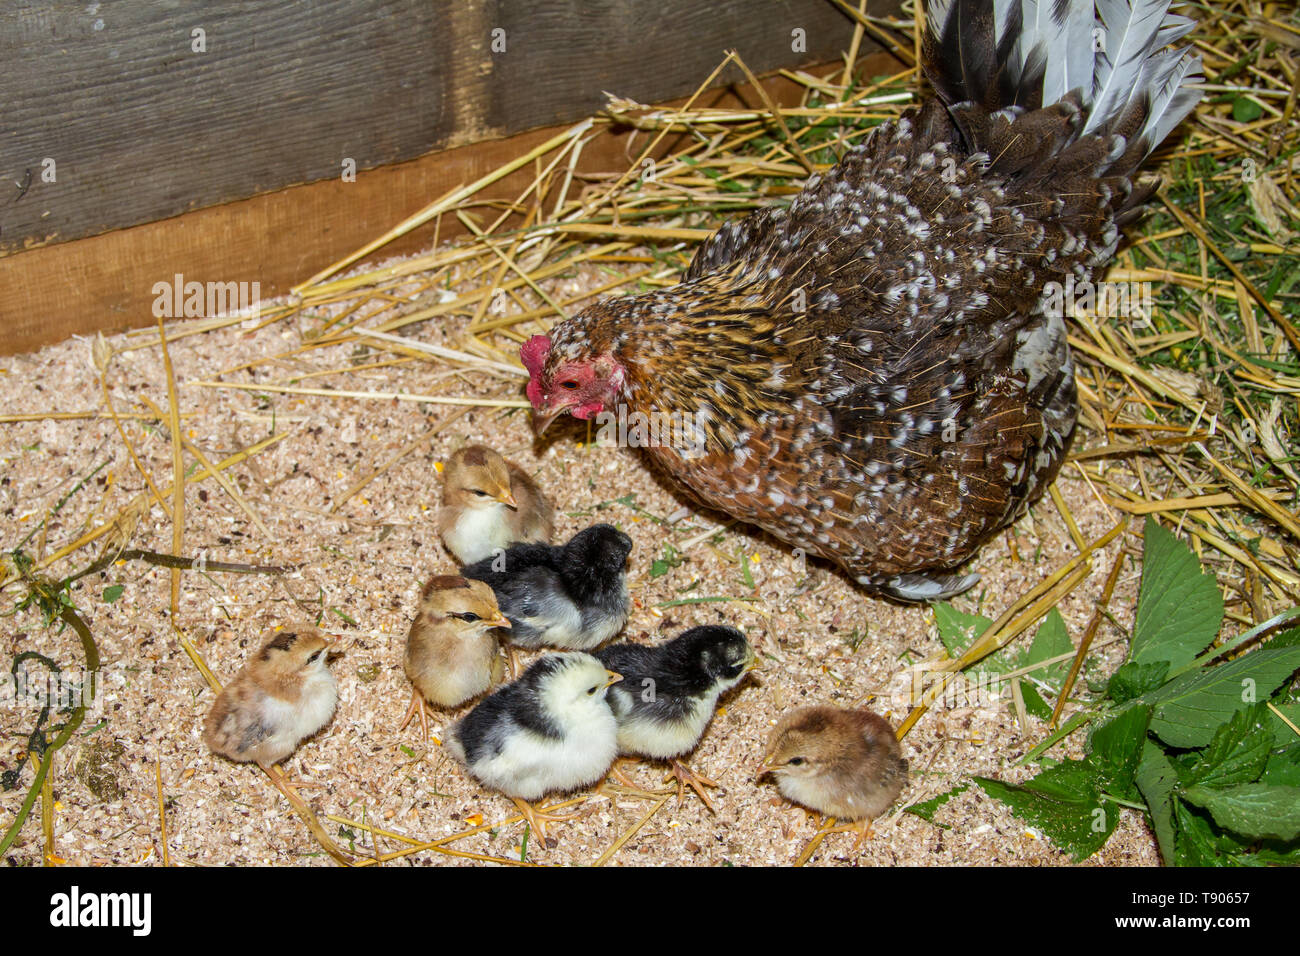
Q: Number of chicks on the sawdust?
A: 7